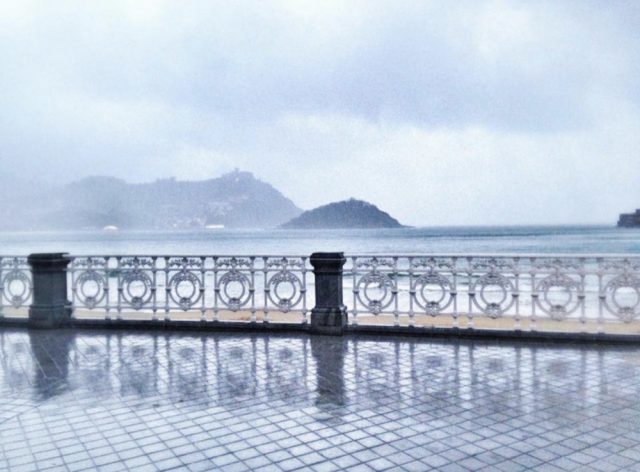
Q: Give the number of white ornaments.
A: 11